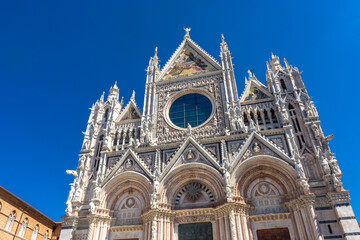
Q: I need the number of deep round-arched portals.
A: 3